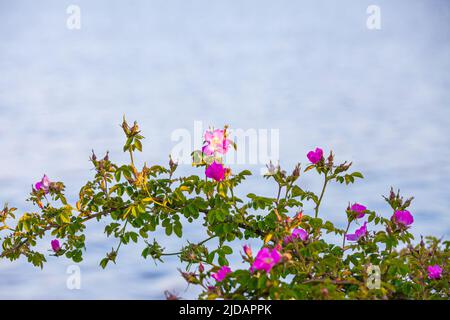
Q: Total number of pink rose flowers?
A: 12